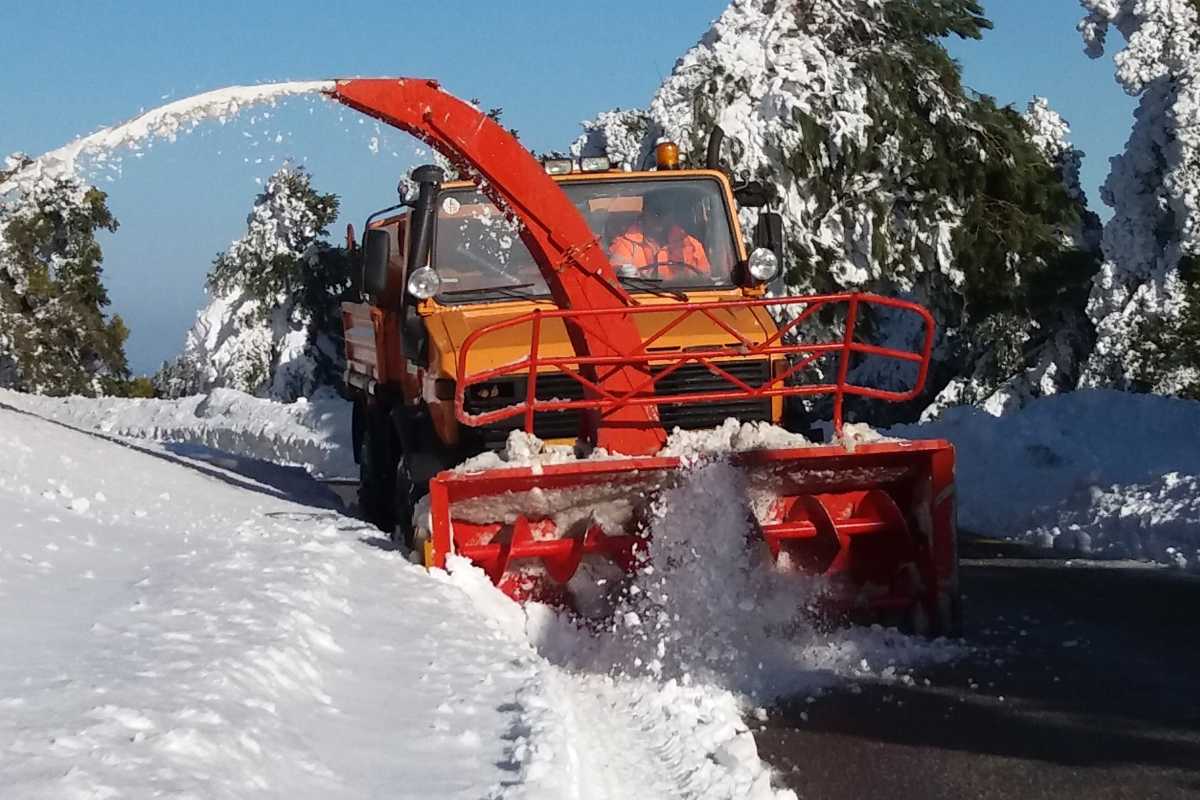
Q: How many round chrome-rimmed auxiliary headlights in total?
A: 2